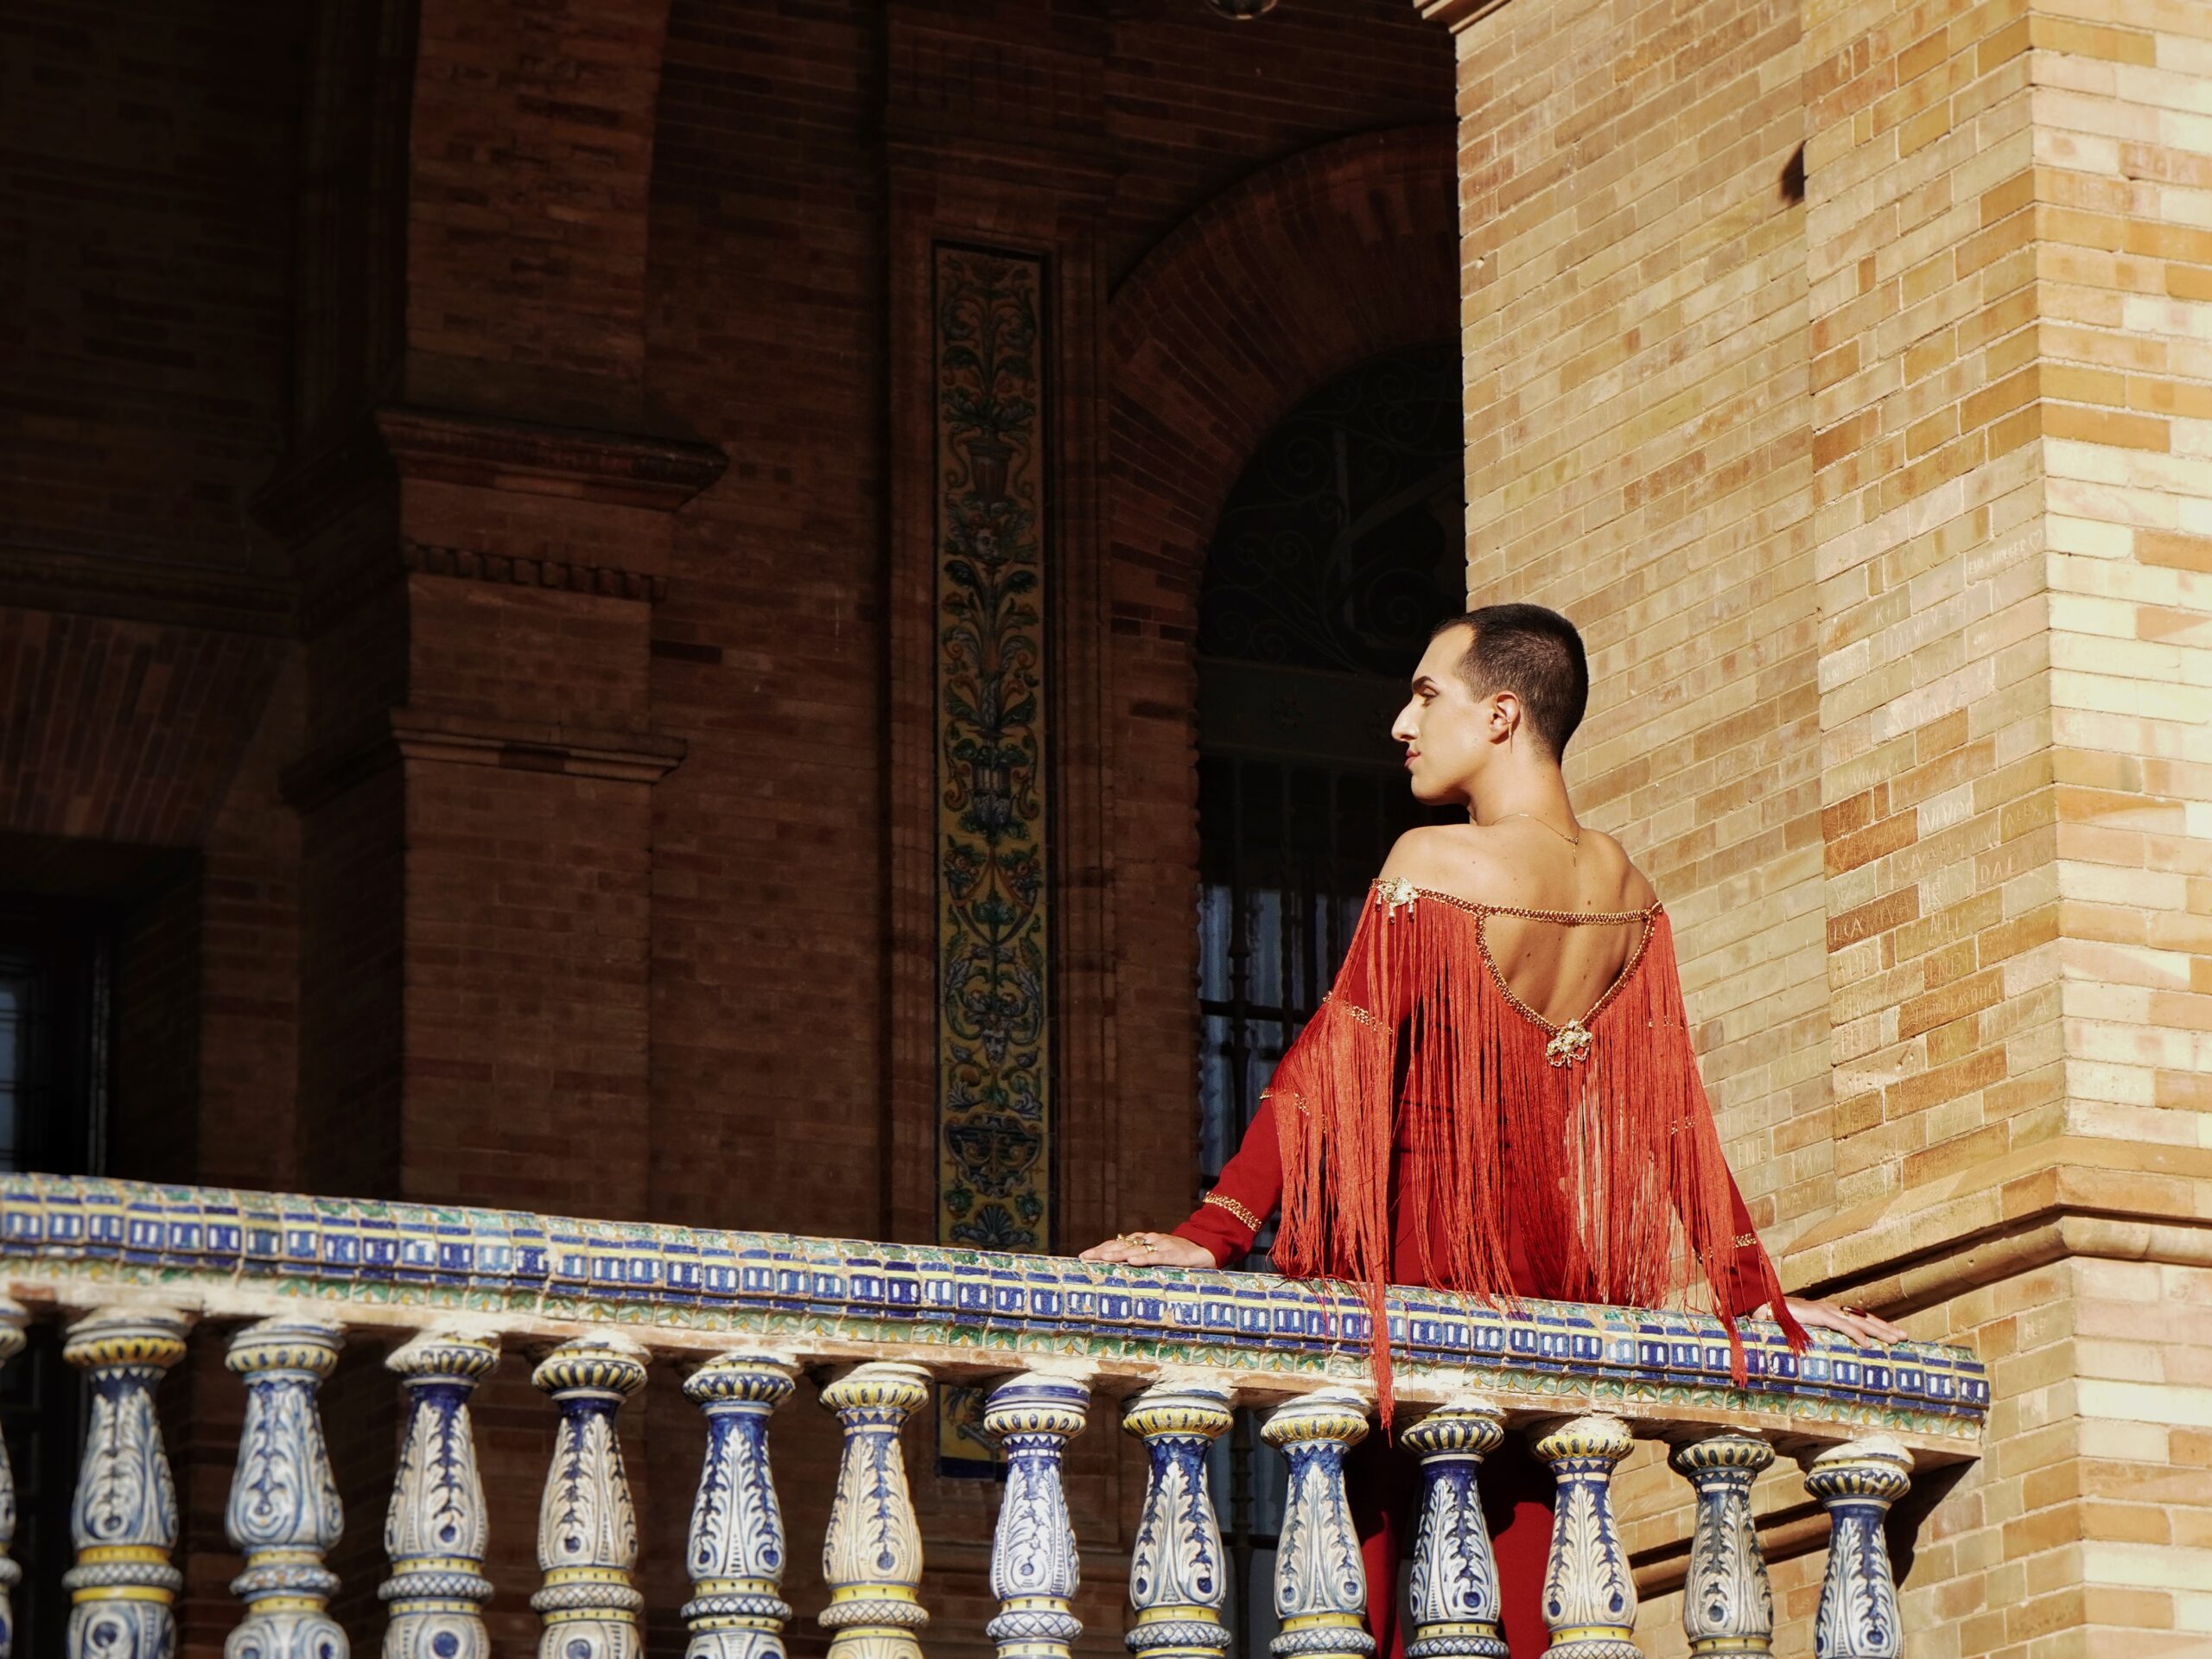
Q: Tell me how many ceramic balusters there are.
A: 14